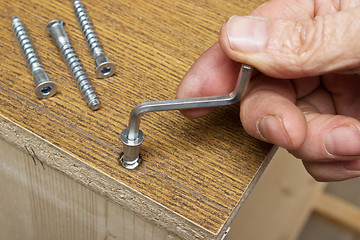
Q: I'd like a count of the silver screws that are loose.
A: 3